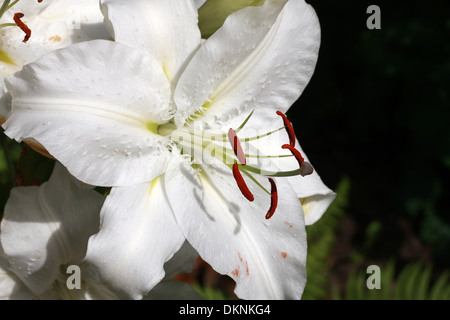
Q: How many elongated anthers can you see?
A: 6